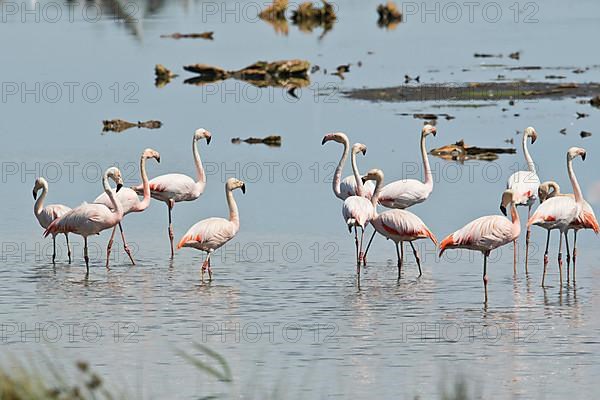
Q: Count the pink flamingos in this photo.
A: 13